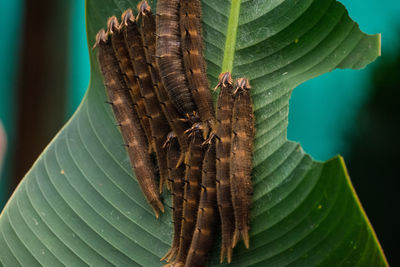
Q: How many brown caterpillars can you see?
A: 11